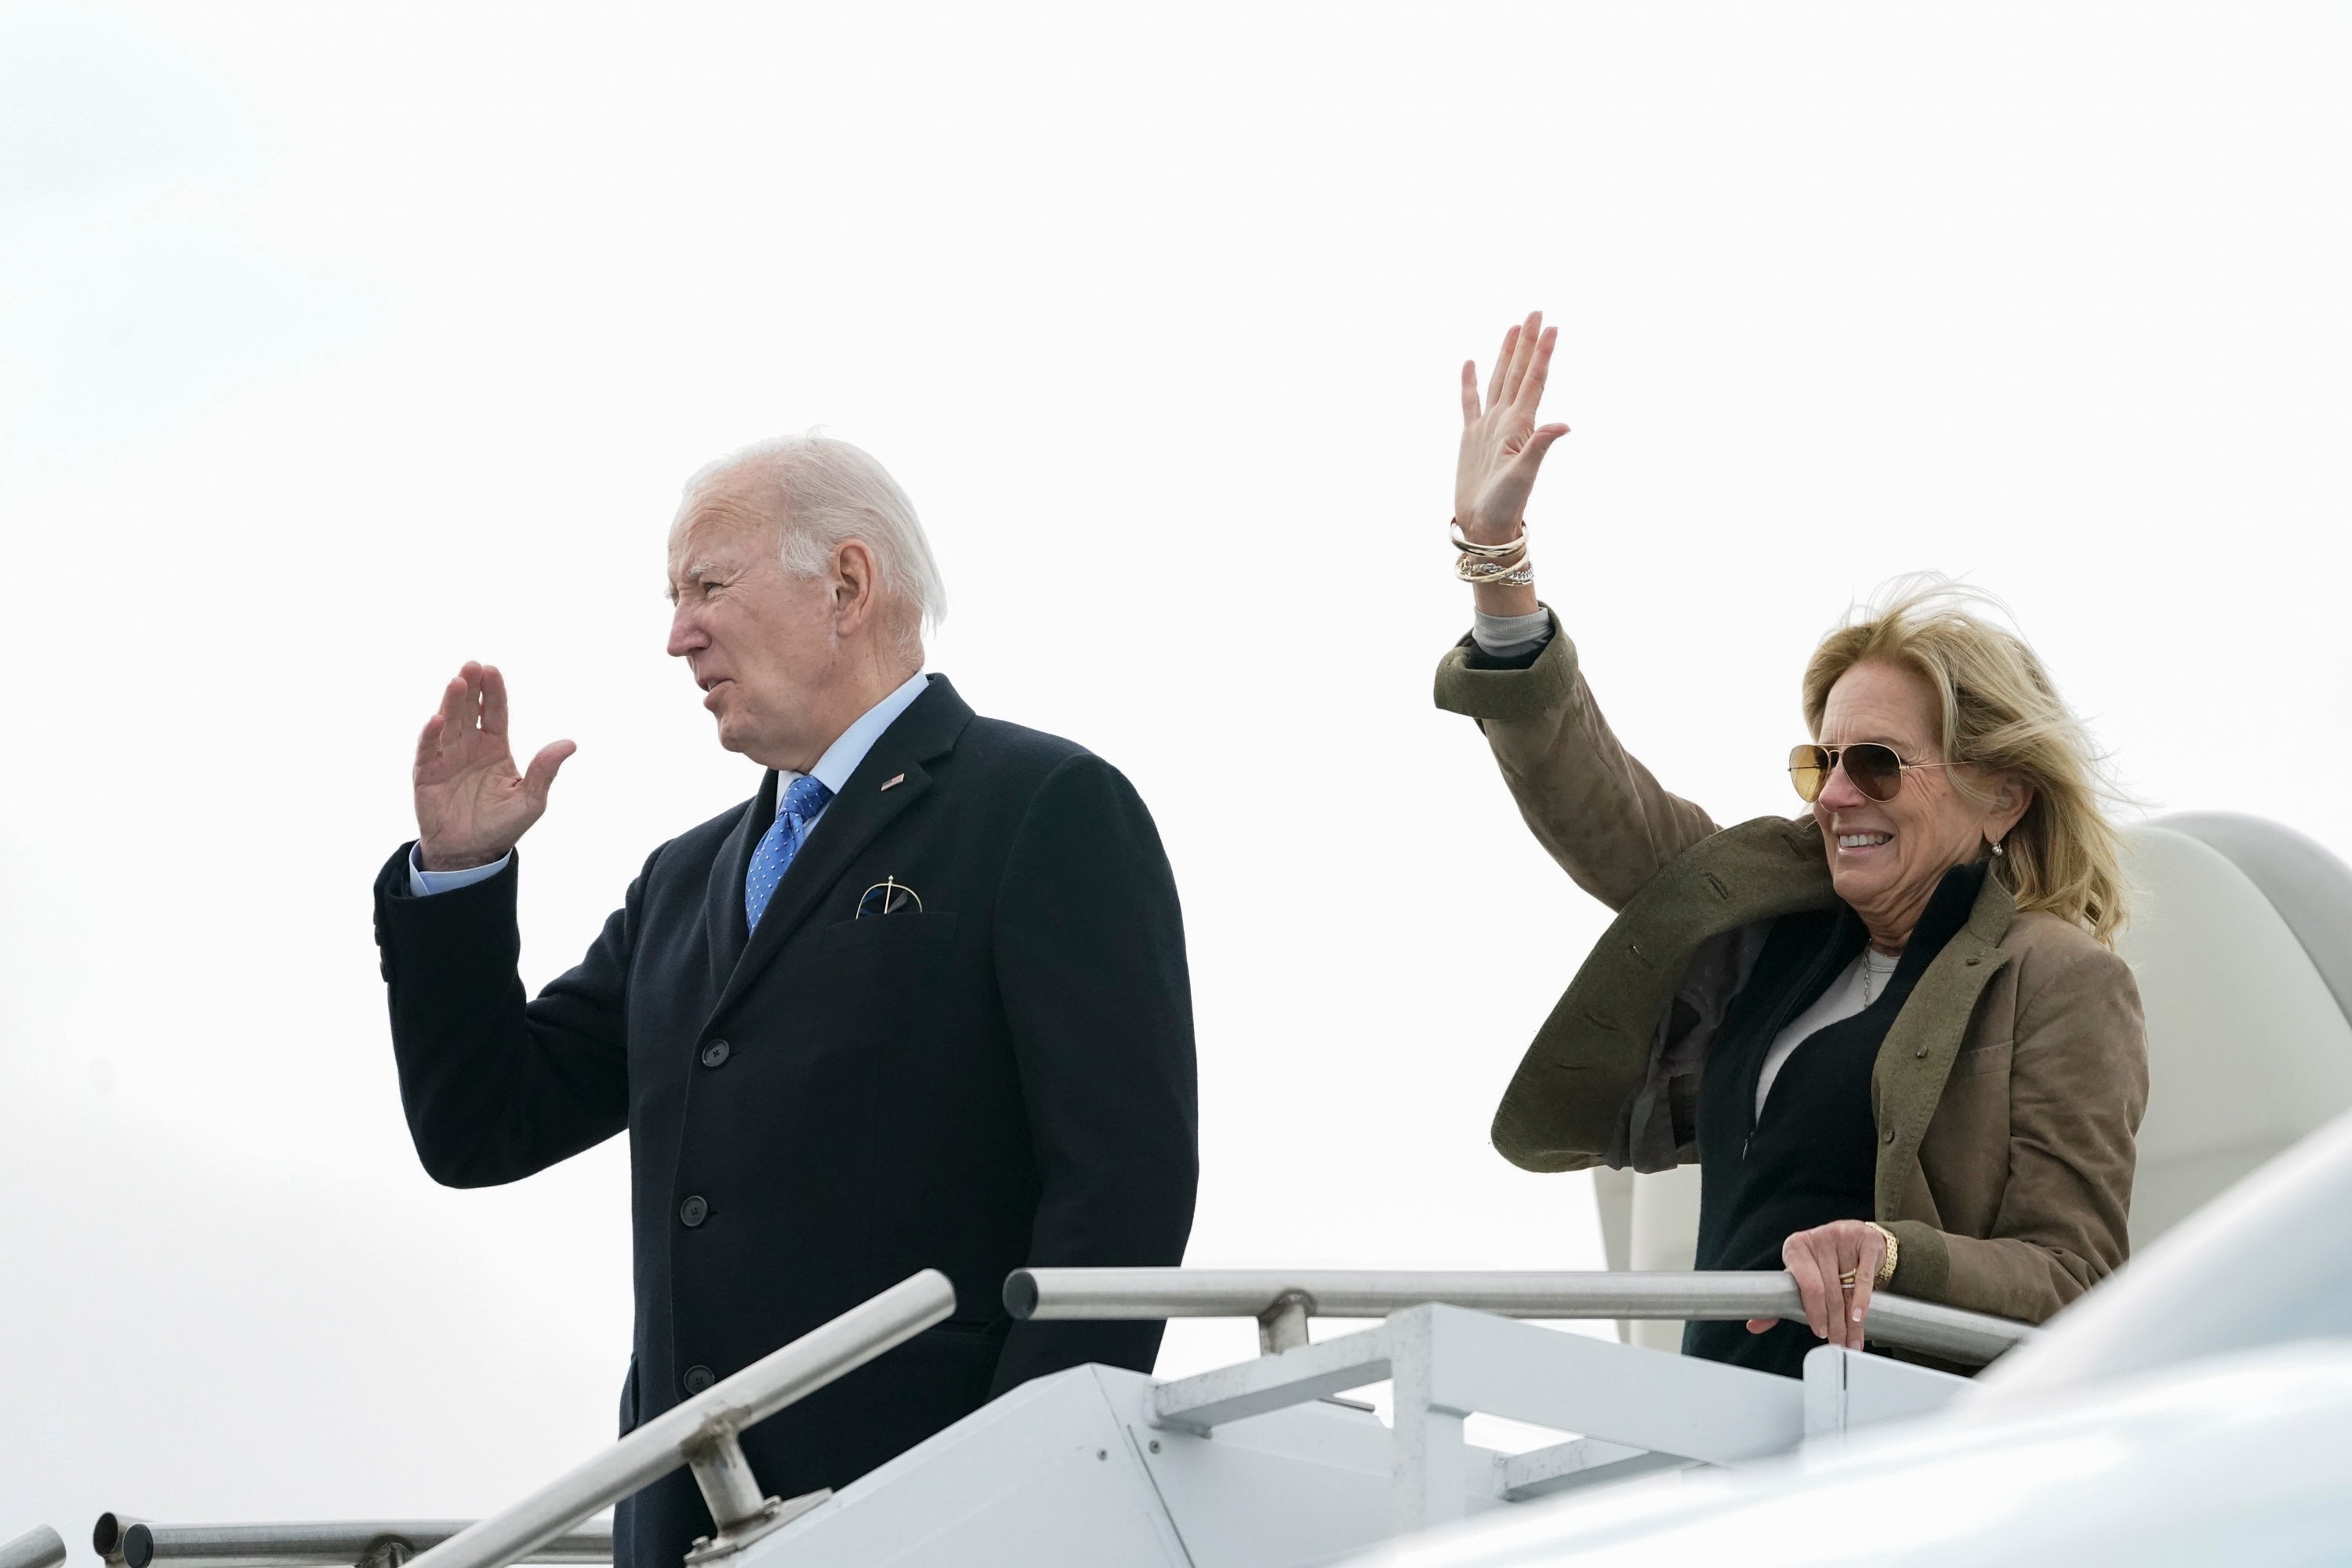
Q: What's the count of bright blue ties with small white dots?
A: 1